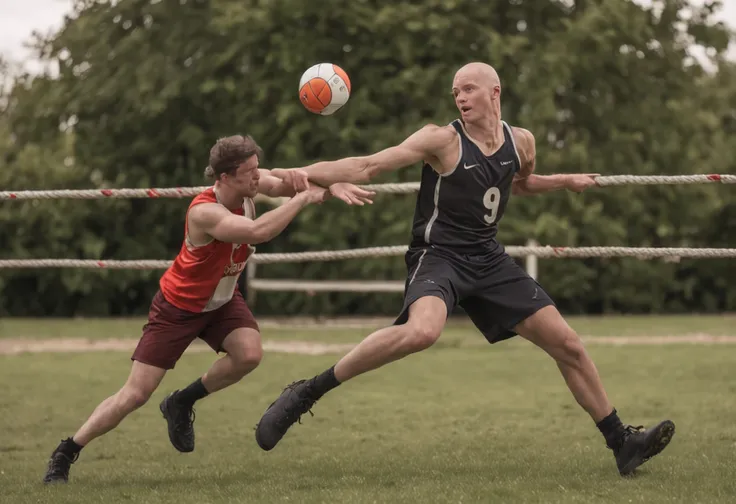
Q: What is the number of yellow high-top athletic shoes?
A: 0